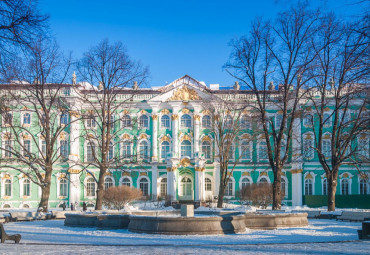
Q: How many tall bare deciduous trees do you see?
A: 5